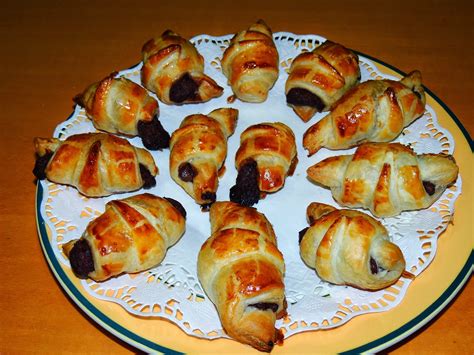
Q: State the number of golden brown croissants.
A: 12